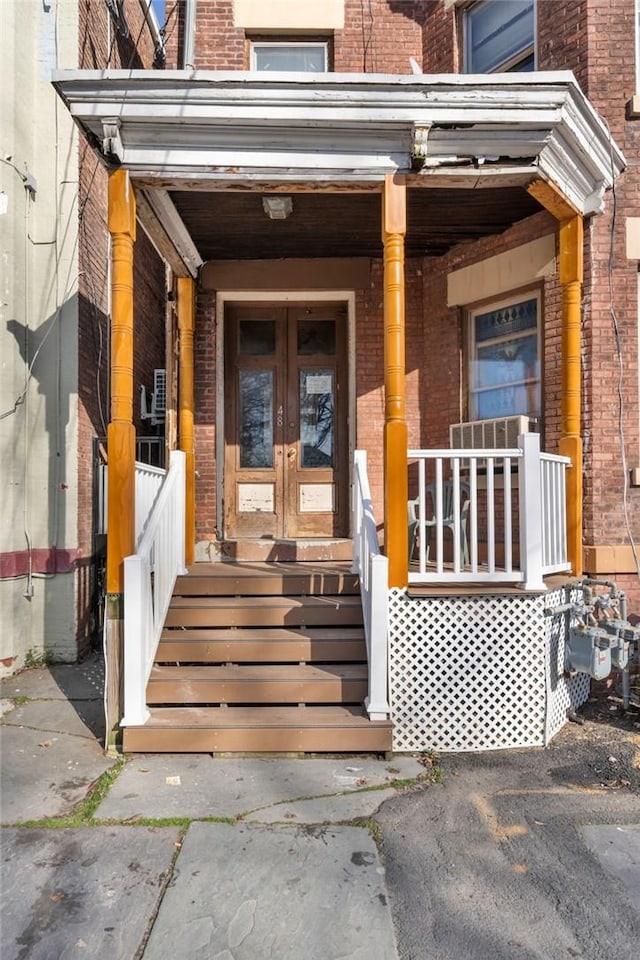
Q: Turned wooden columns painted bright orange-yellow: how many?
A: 4